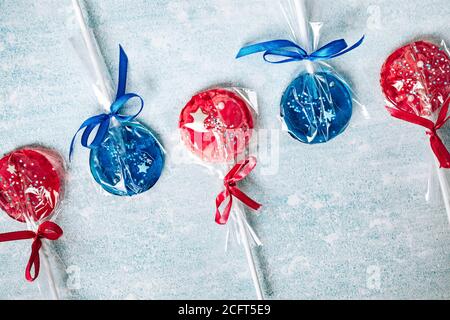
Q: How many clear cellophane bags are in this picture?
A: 5